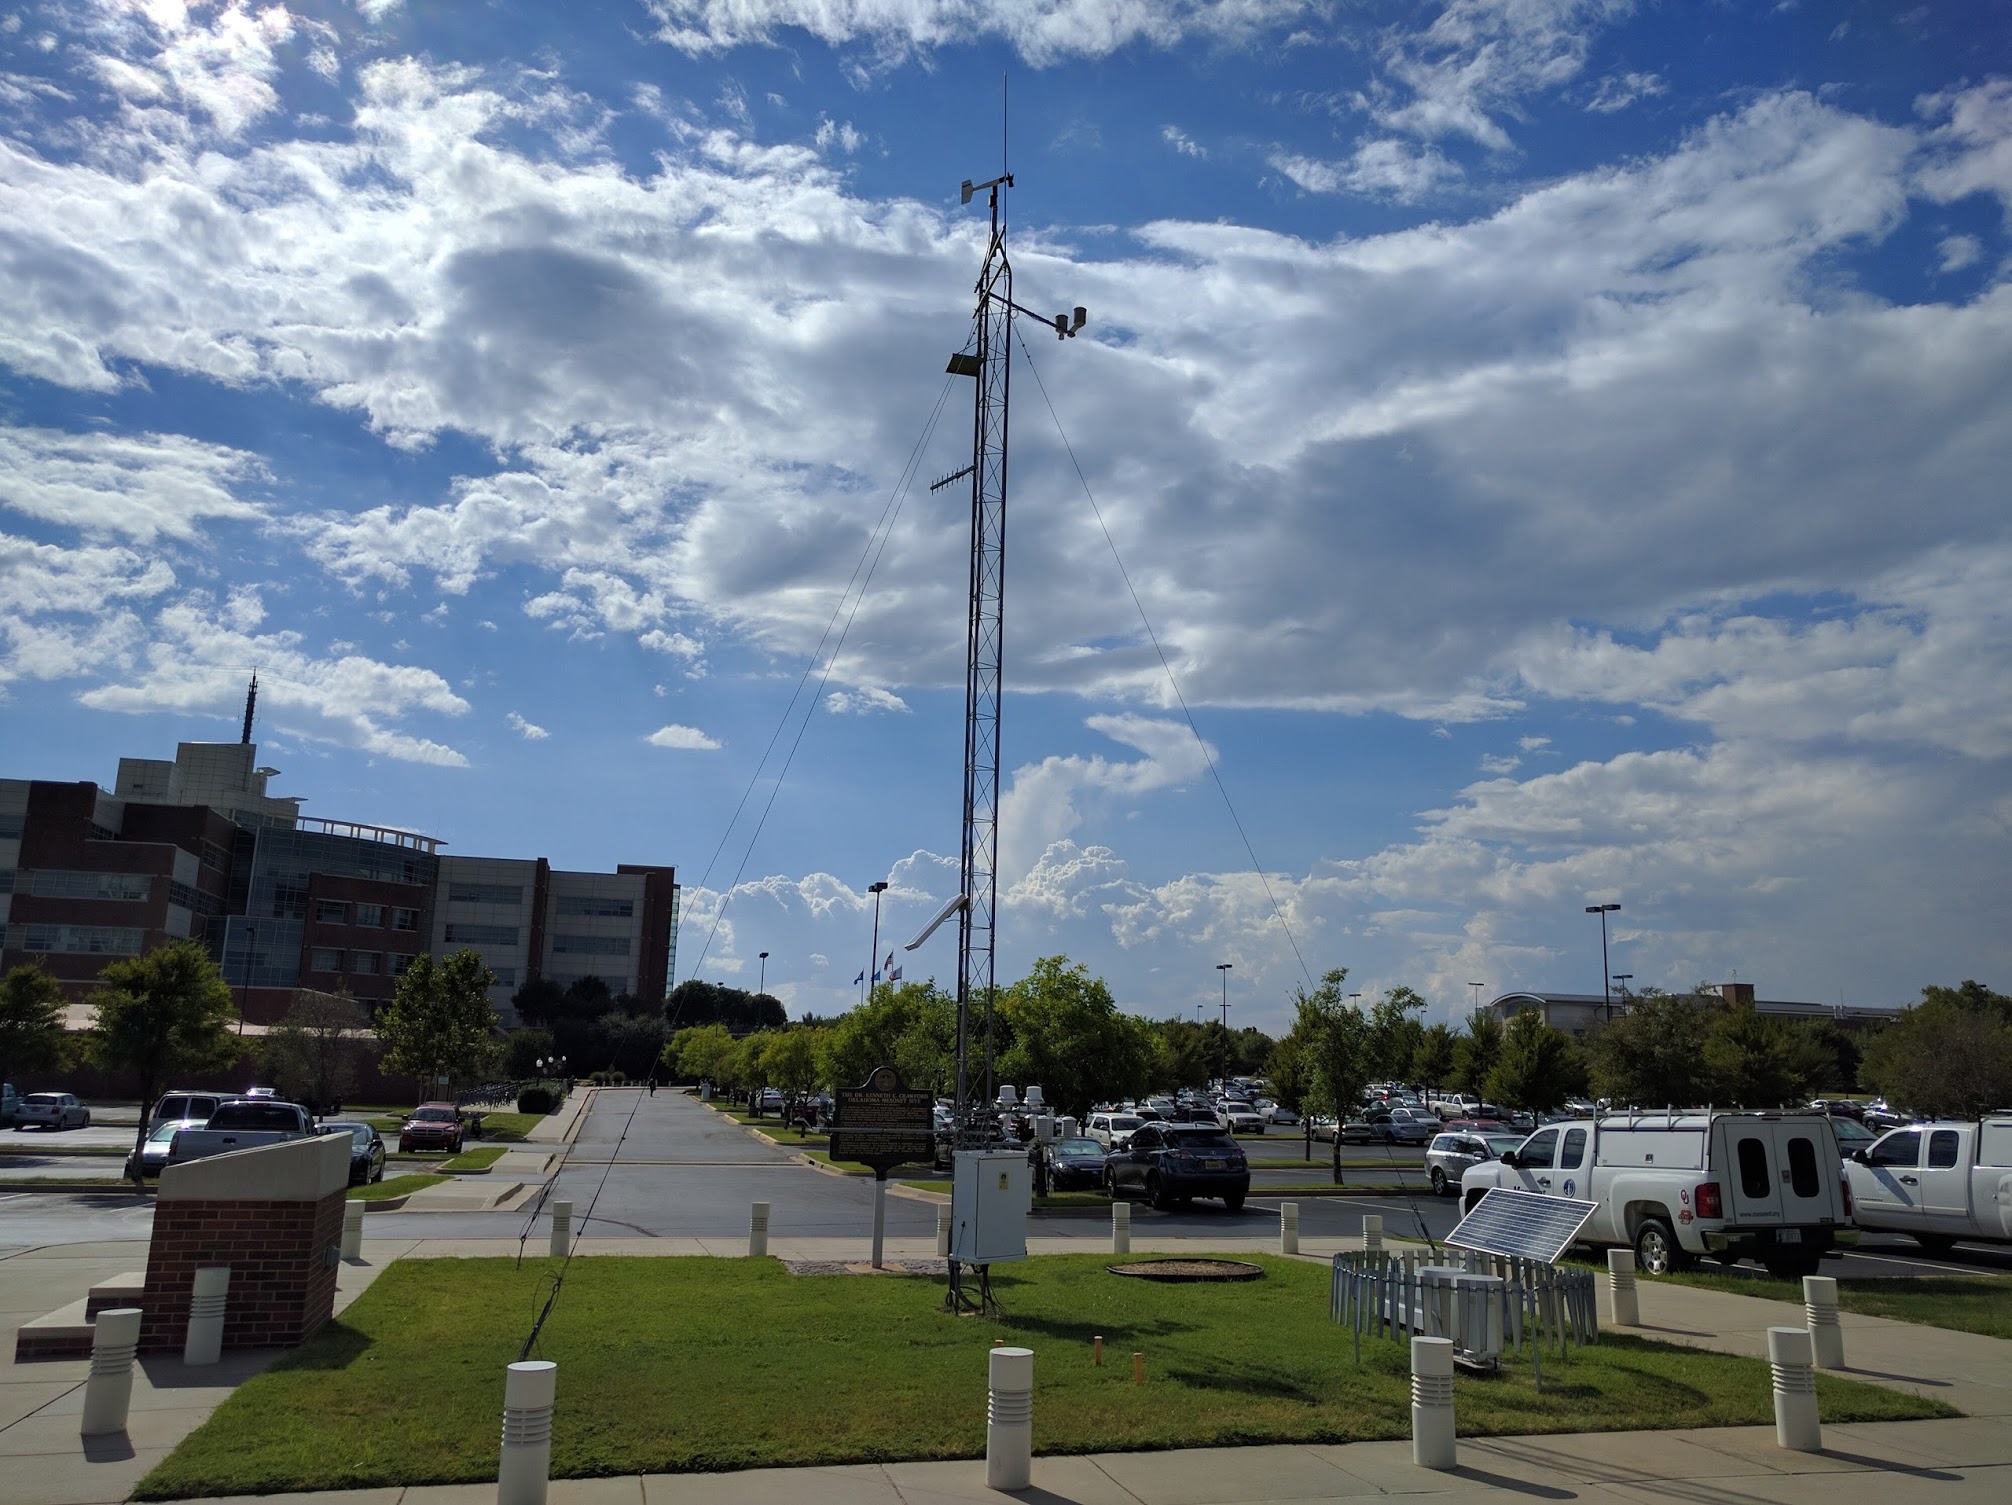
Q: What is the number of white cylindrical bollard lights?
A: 15